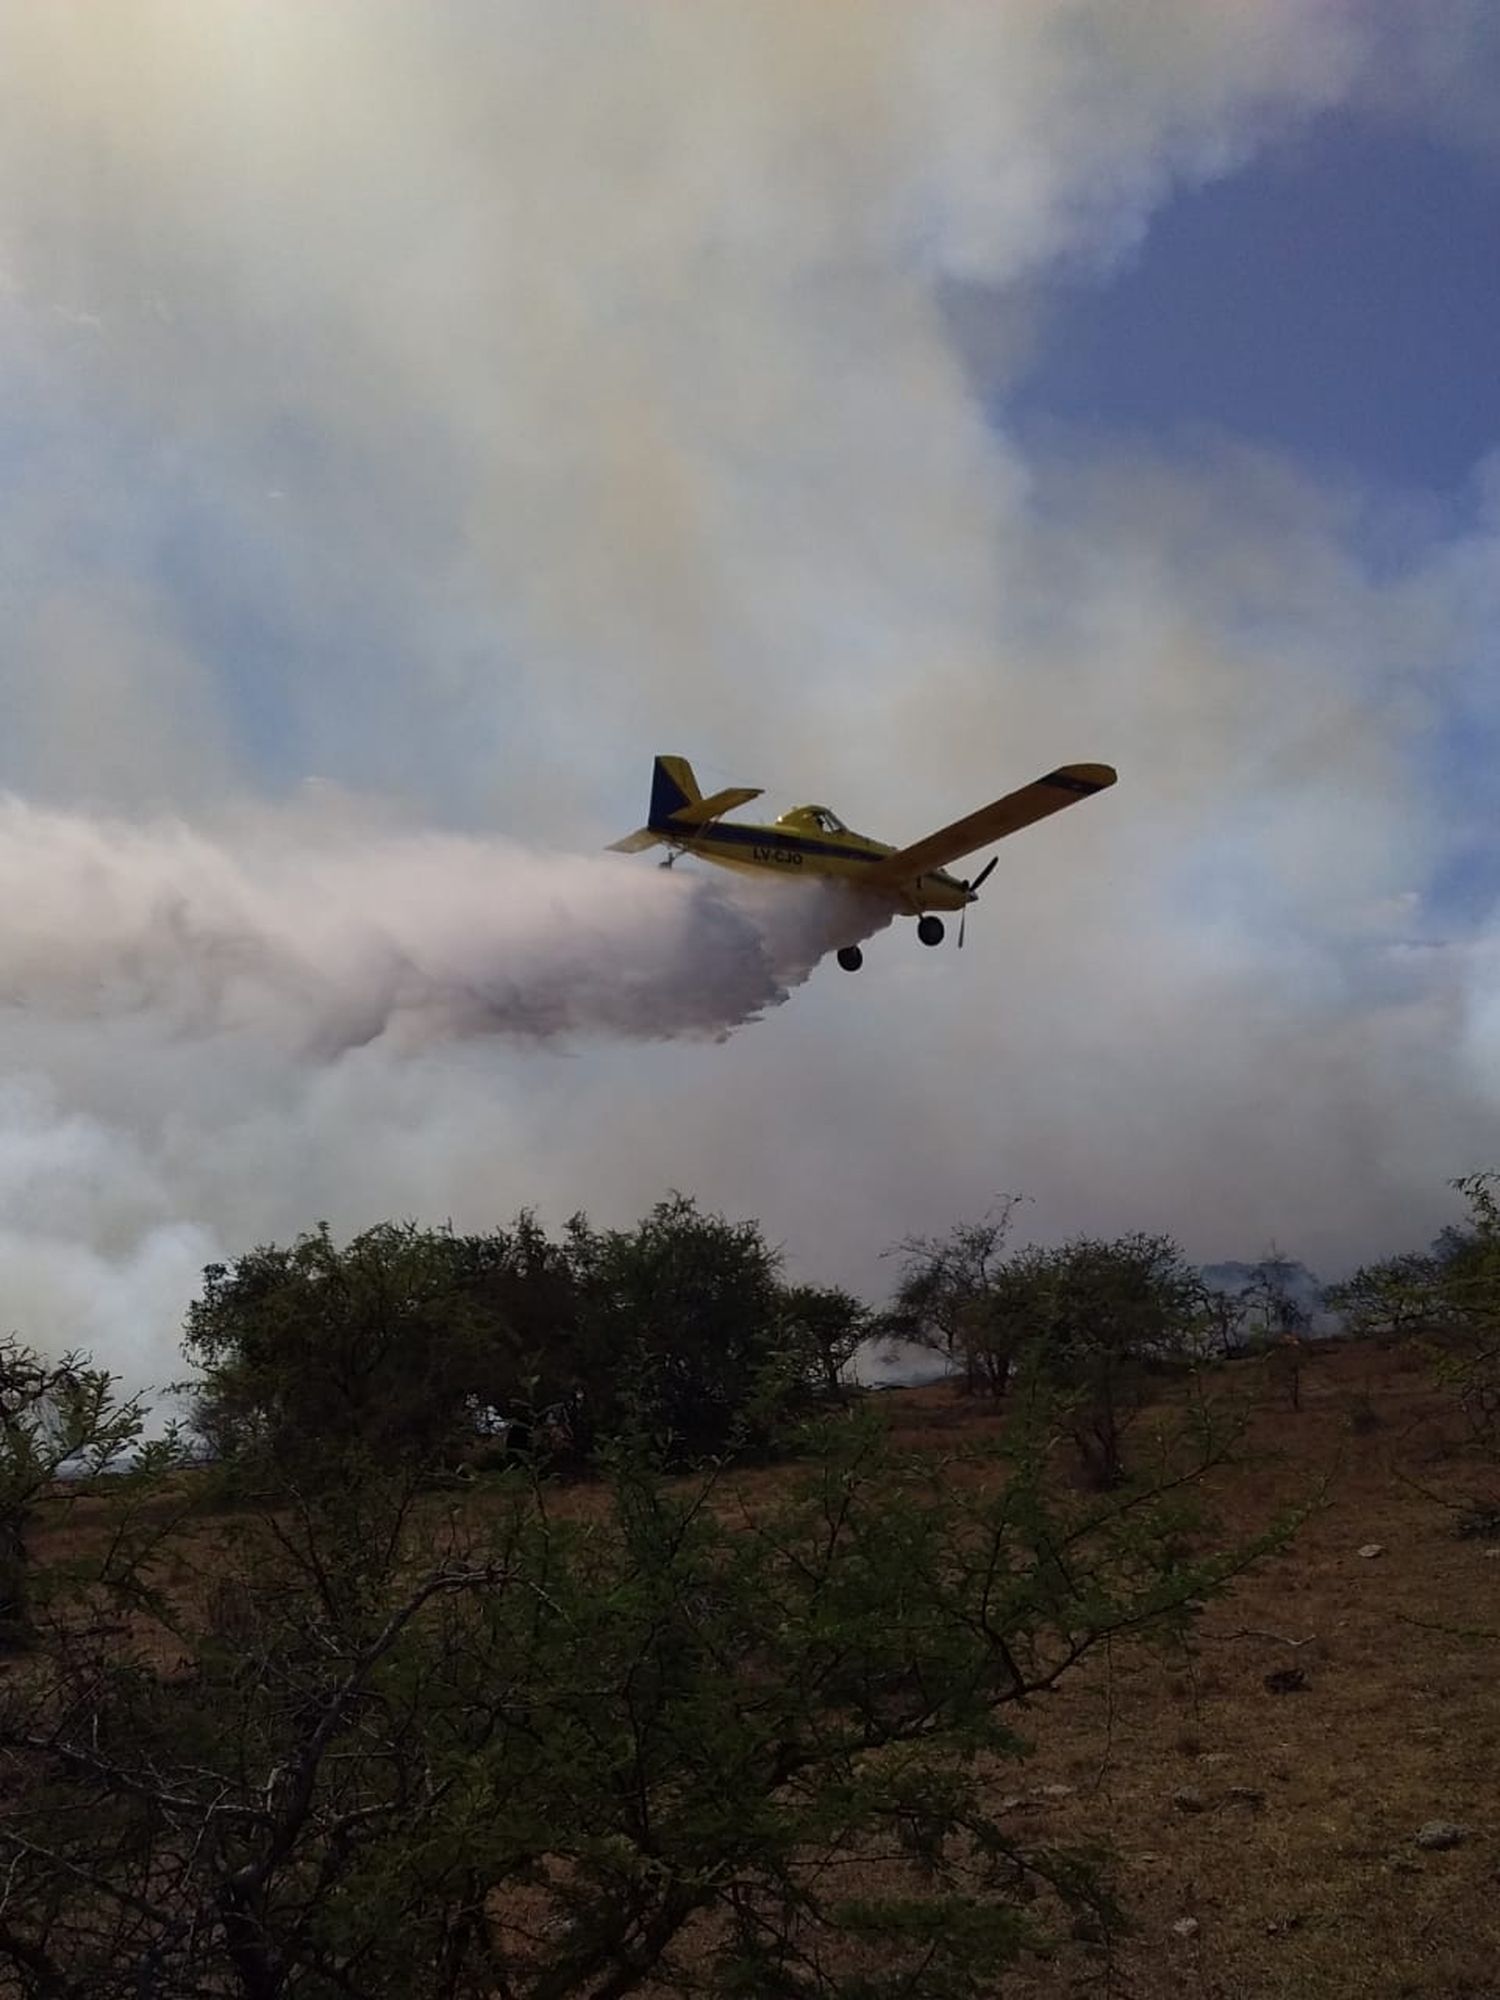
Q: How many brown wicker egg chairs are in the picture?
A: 0